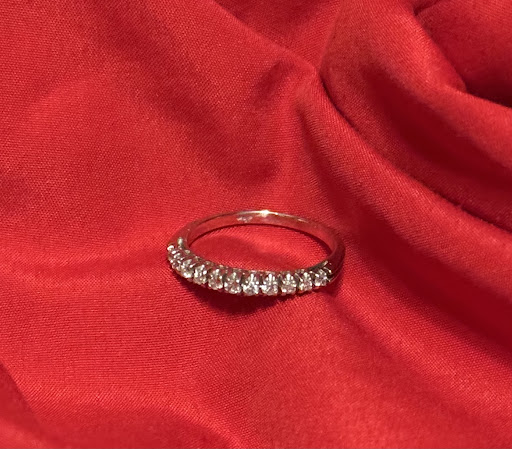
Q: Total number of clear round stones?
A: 11